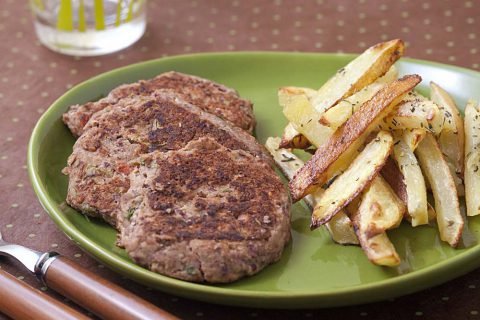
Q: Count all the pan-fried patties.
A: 3